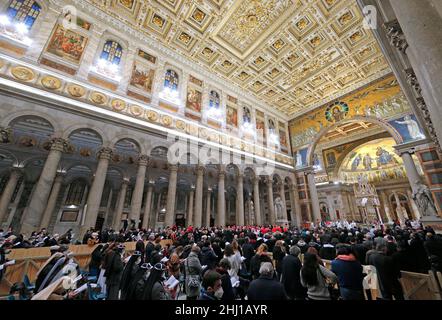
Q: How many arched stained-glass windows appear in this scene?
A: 6